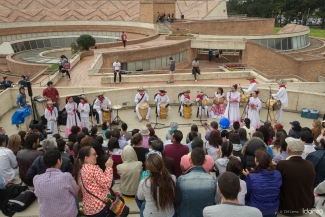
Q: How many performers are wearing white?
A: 13